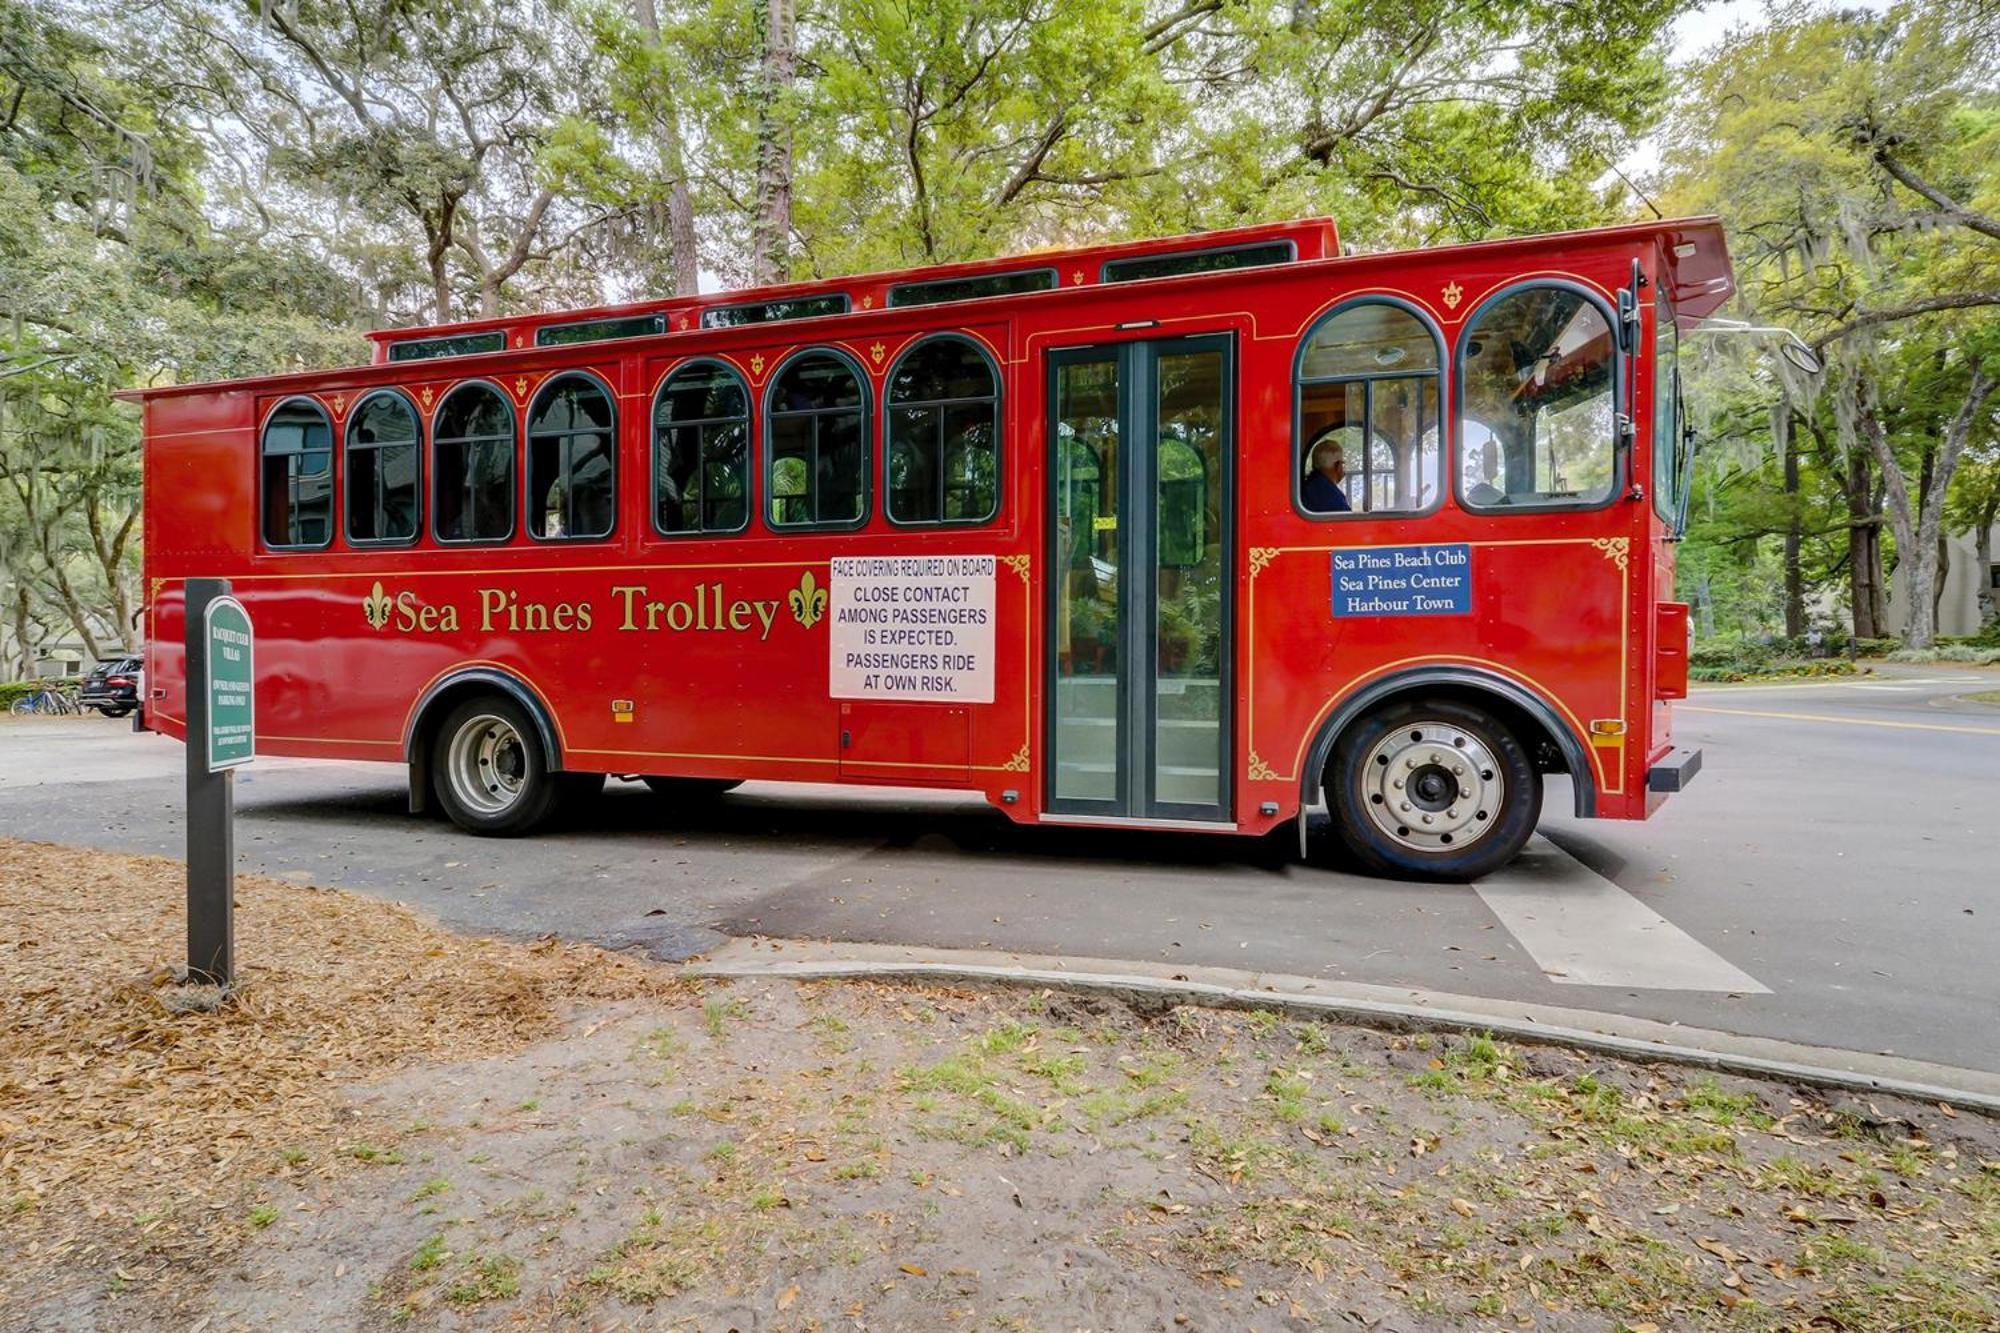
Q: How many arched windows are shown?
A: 9